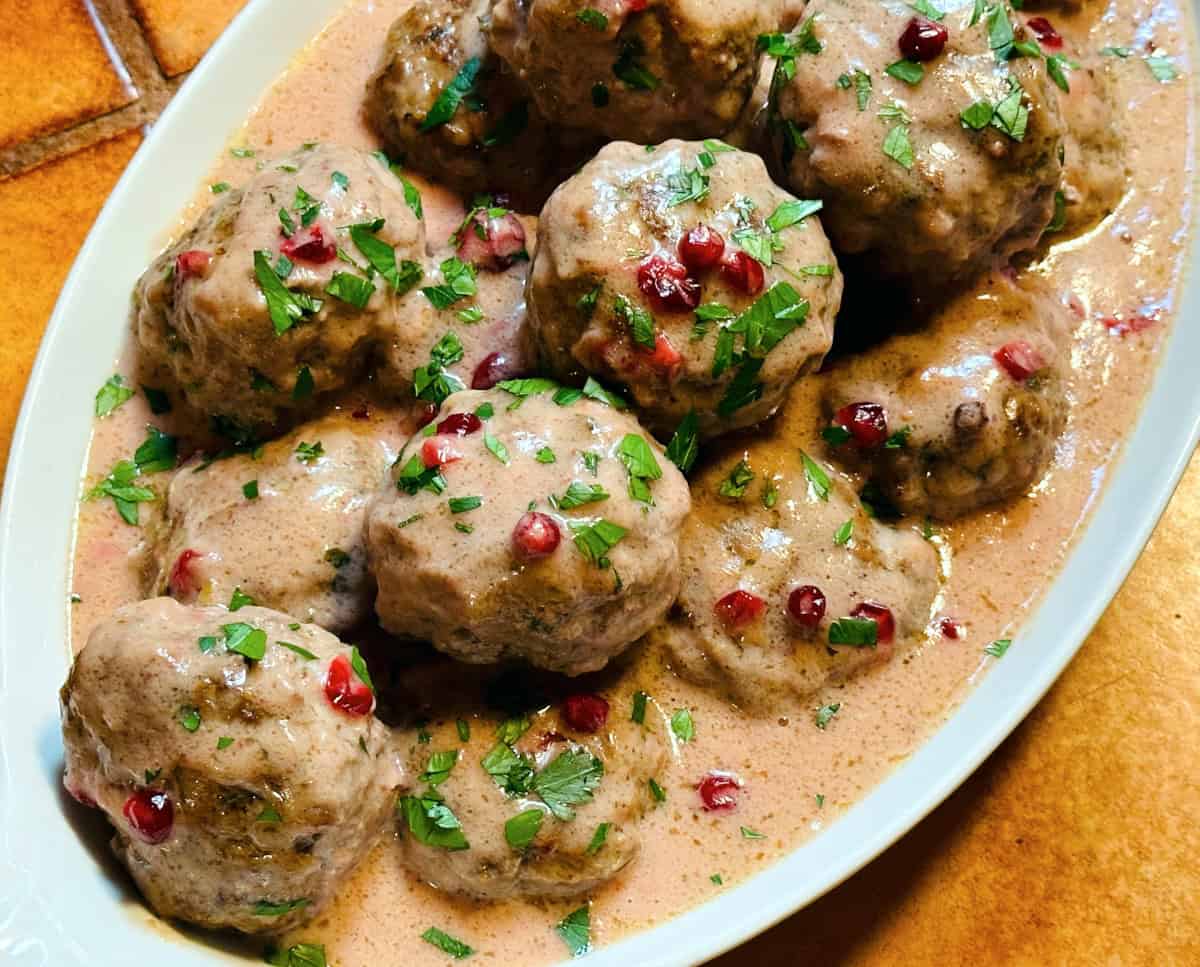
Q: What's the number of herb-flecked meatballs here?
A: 12